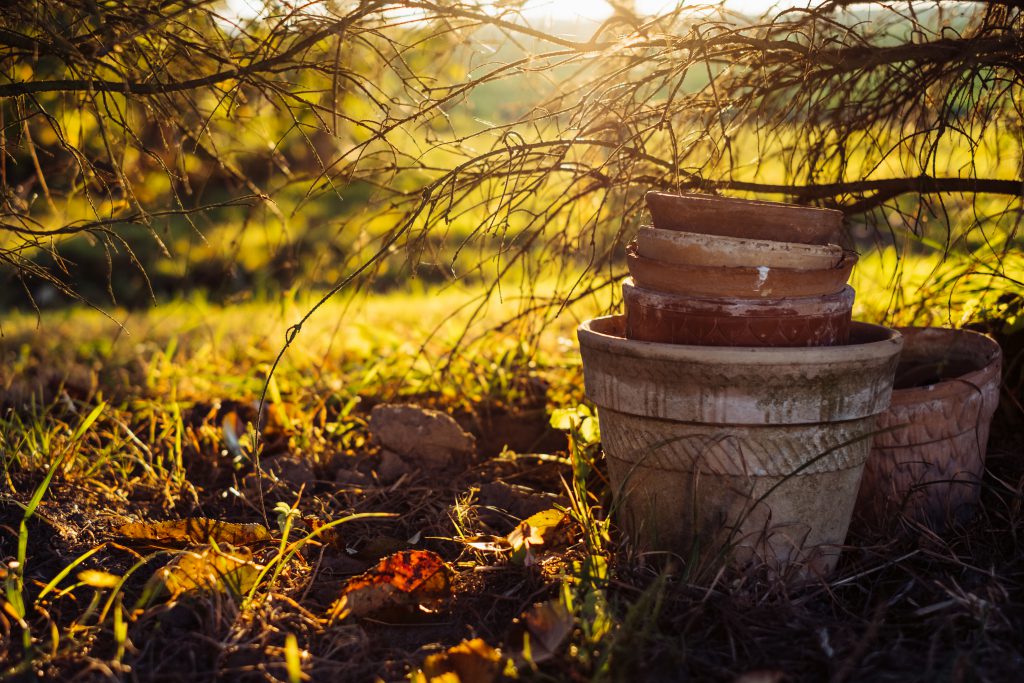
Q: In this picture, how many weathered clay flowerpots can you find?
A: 6